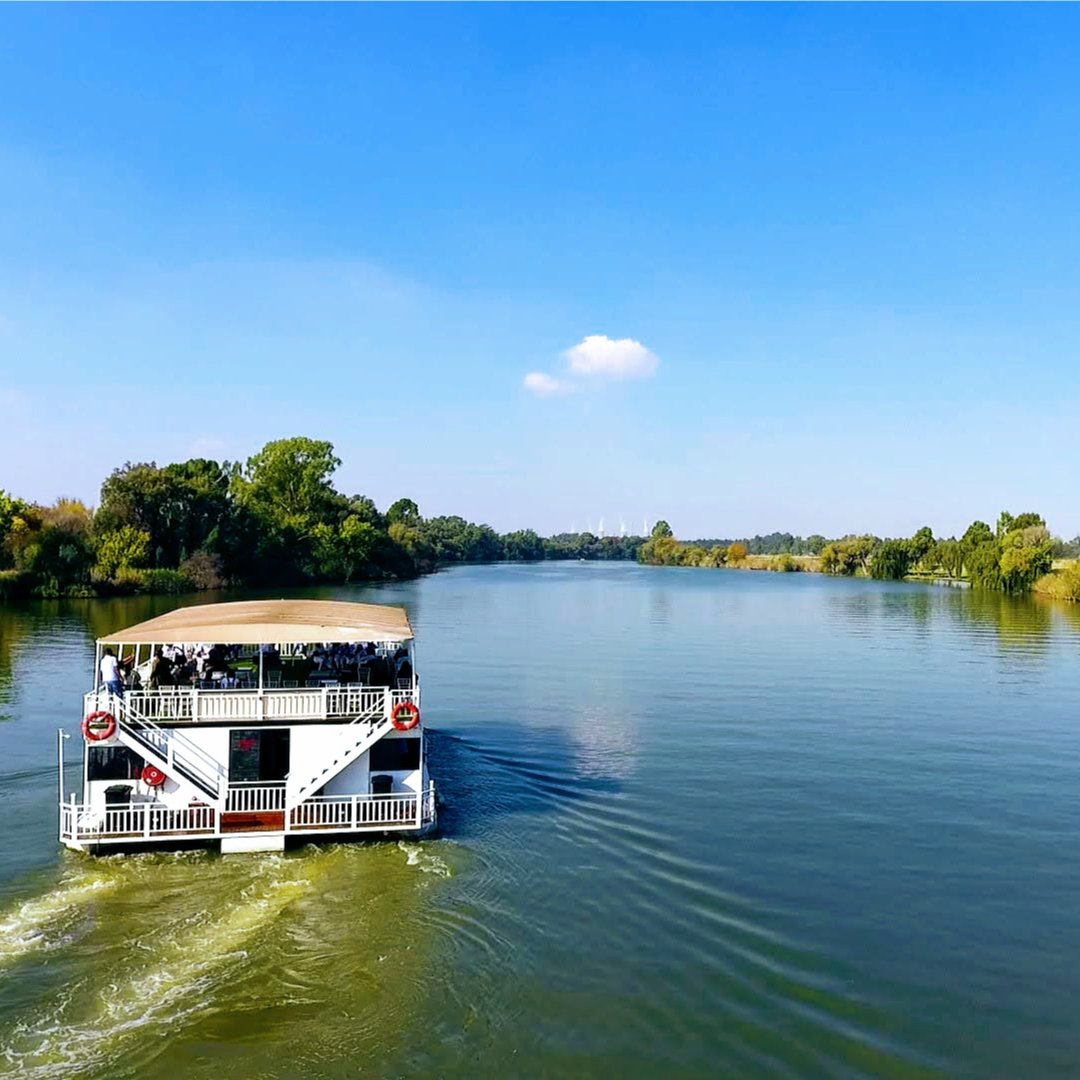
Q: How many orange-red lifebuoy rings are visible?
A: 2